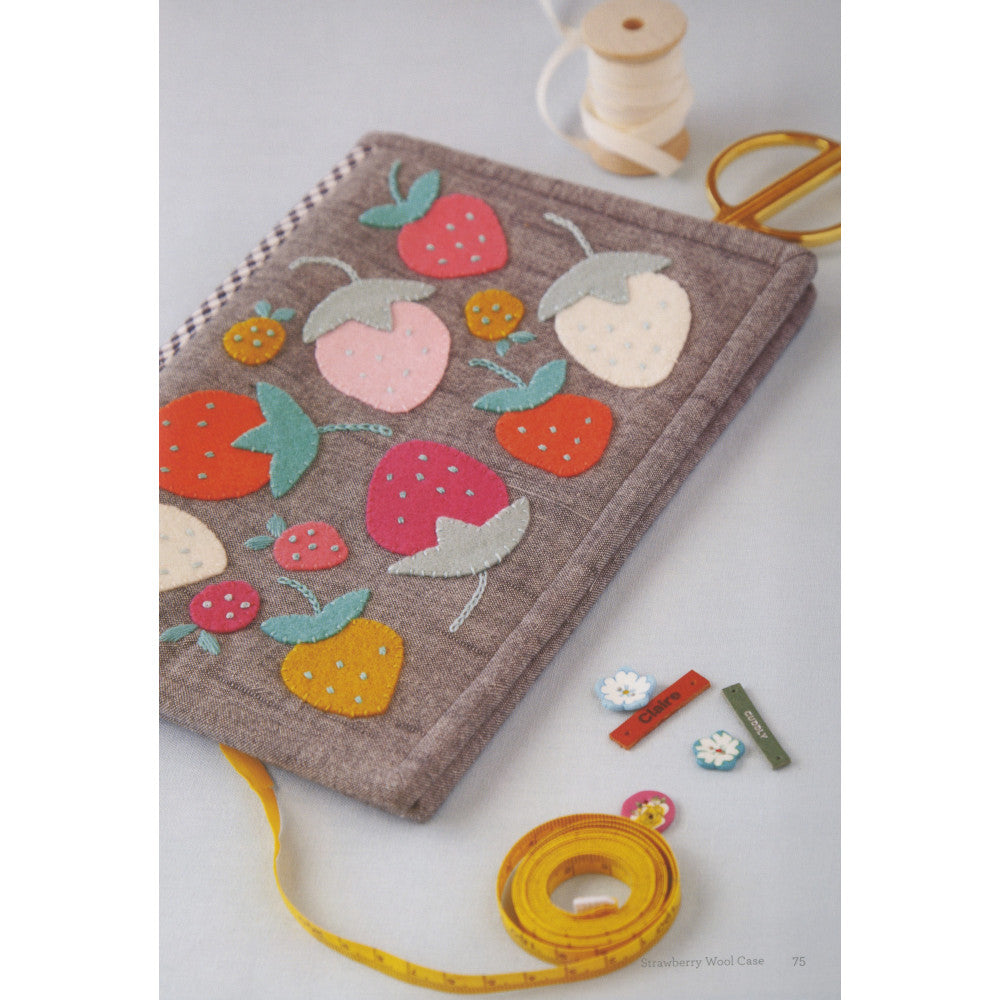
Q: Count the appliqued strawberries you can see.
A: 12